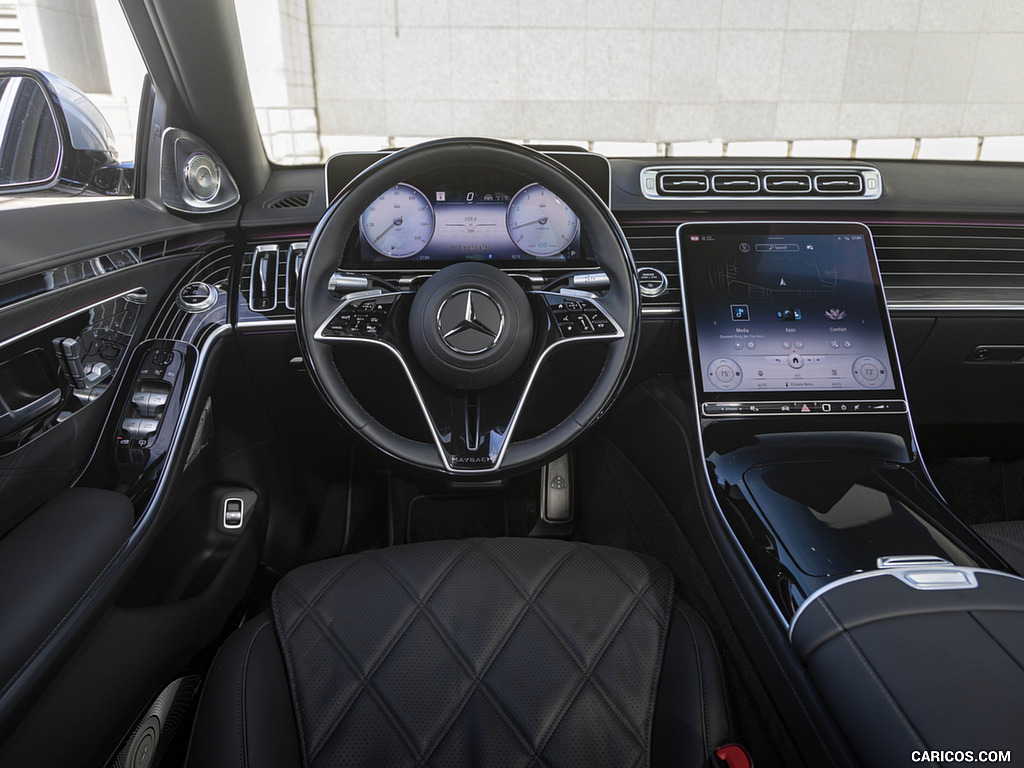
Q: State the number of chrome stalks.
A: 2